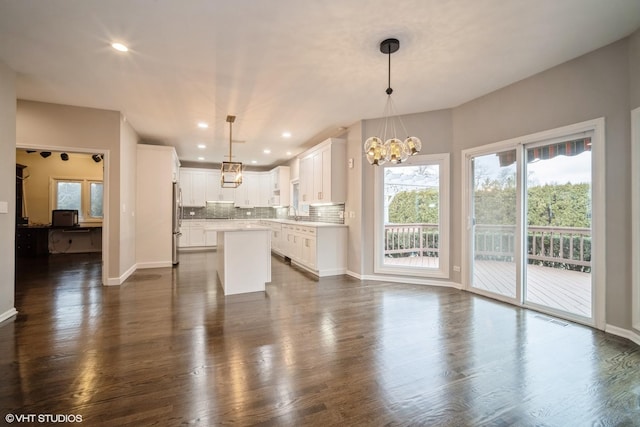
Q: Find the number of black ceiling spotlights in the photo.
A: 4